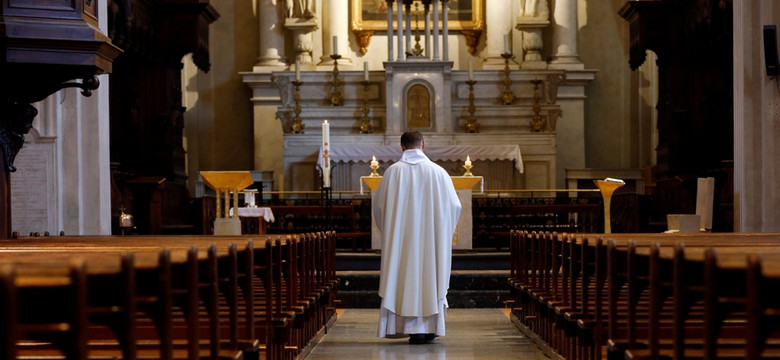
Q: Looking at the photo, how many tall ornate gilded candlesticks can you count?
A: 6